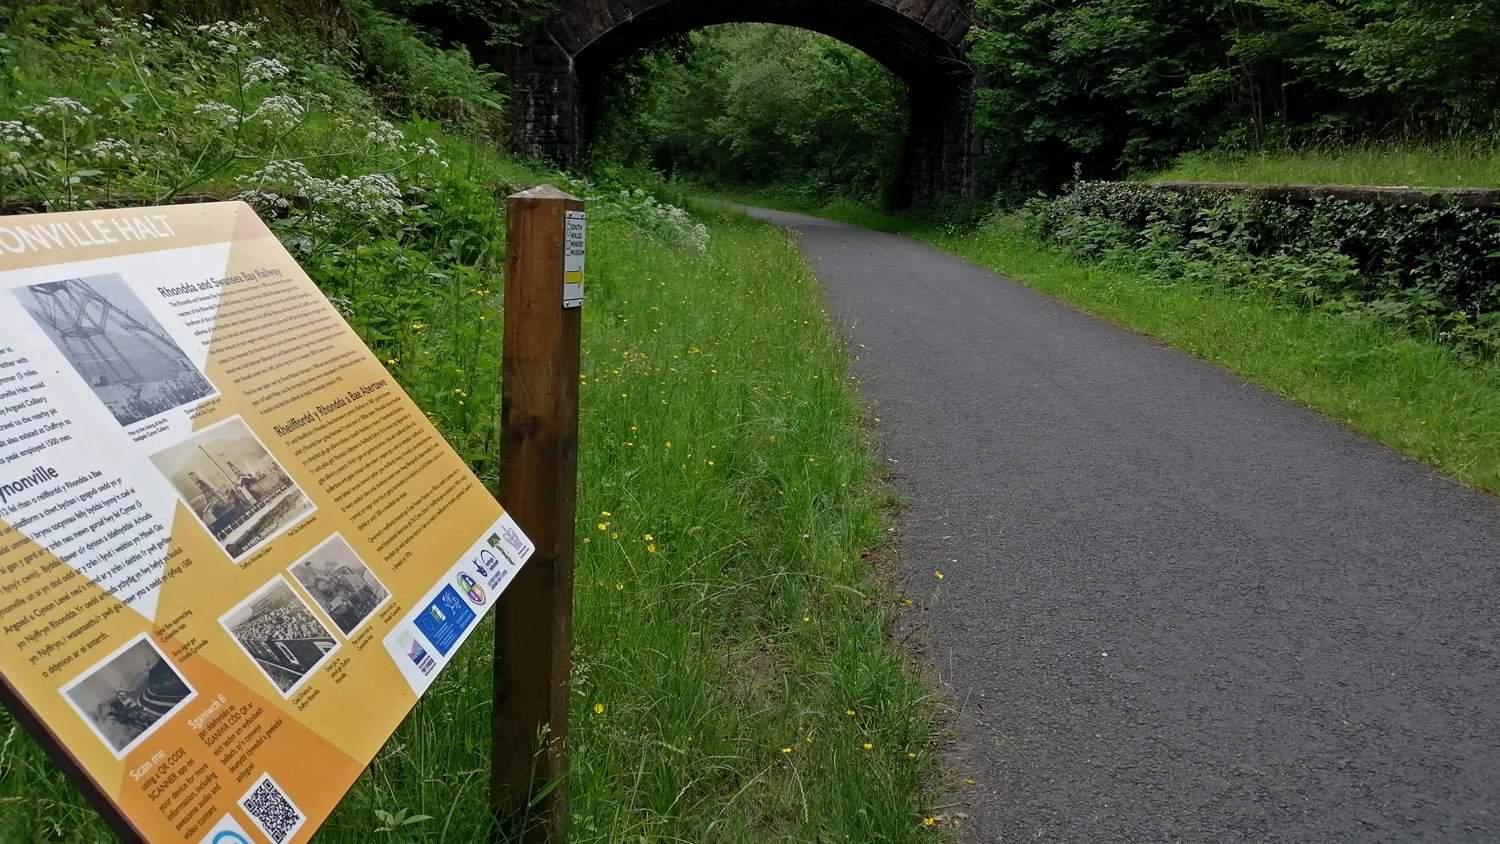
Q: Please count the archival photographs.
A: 5